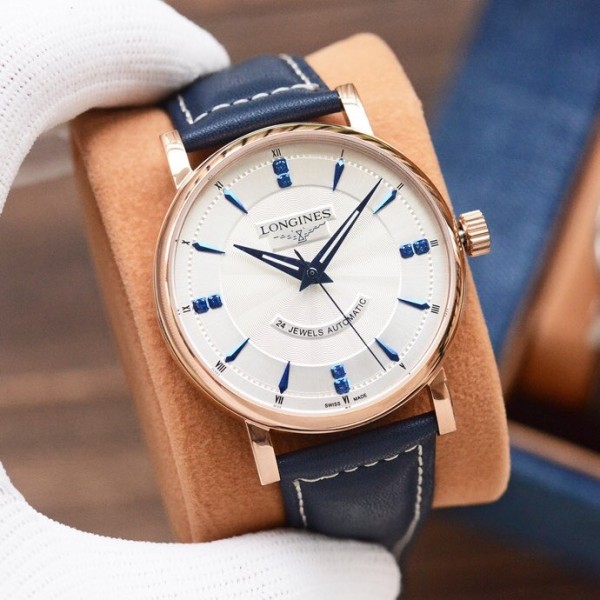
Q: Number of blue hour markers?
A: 12